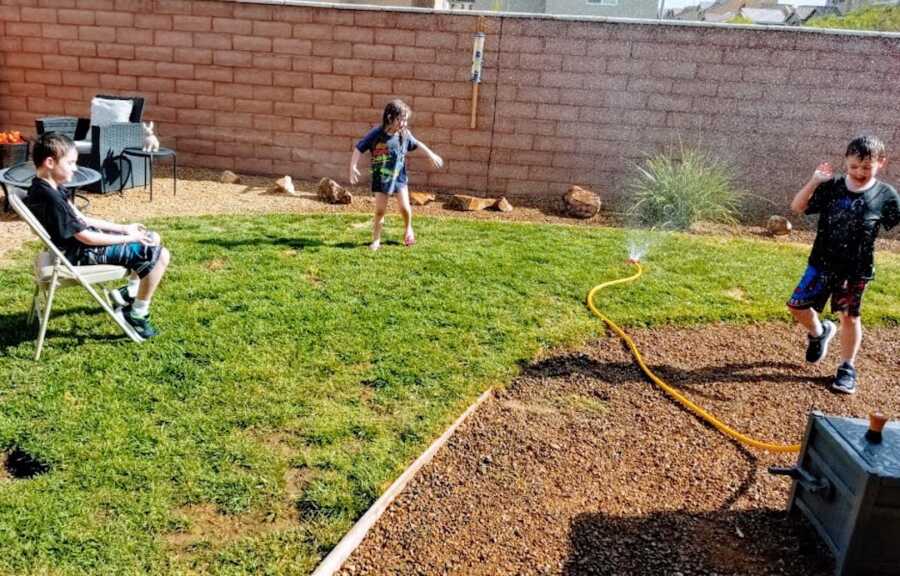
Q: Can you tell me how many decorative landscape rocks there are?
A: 8